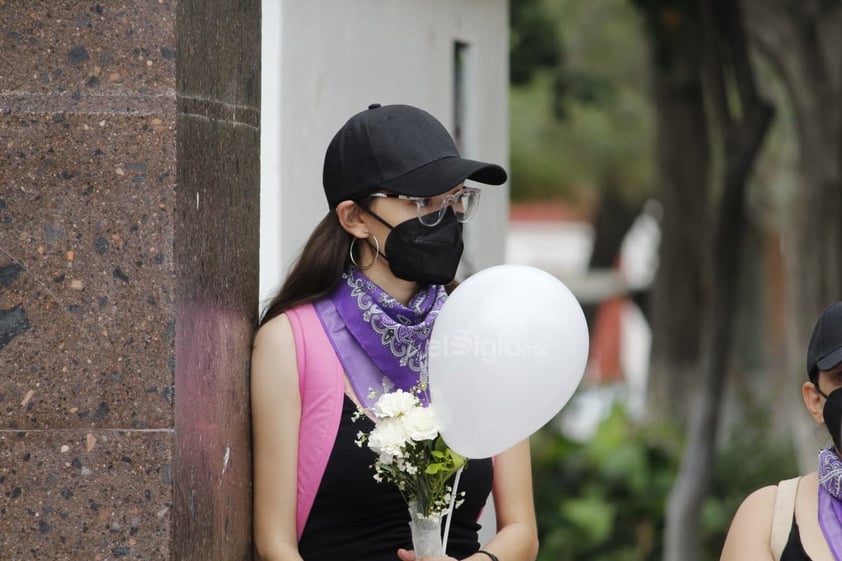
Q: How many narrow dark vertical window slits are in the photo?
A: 1